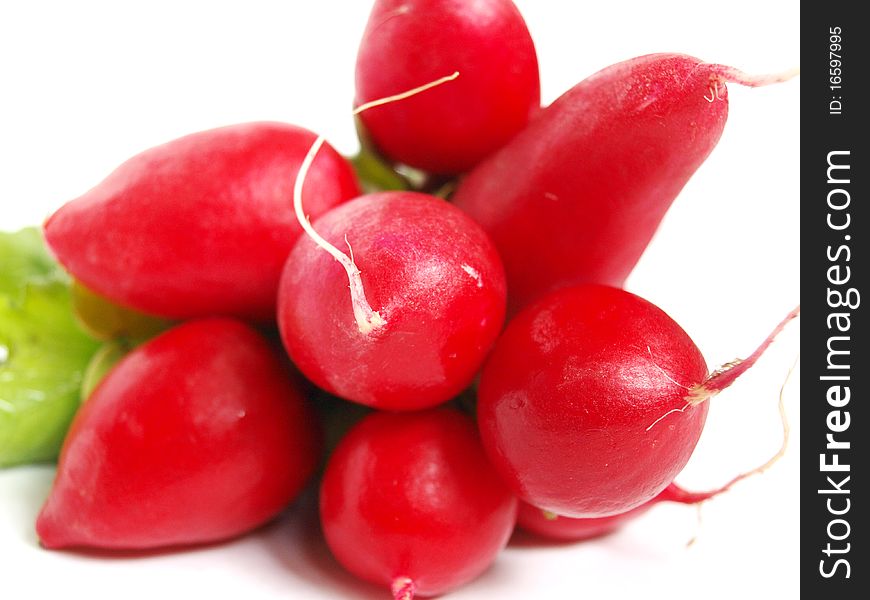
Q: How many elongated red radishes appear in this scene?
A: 3